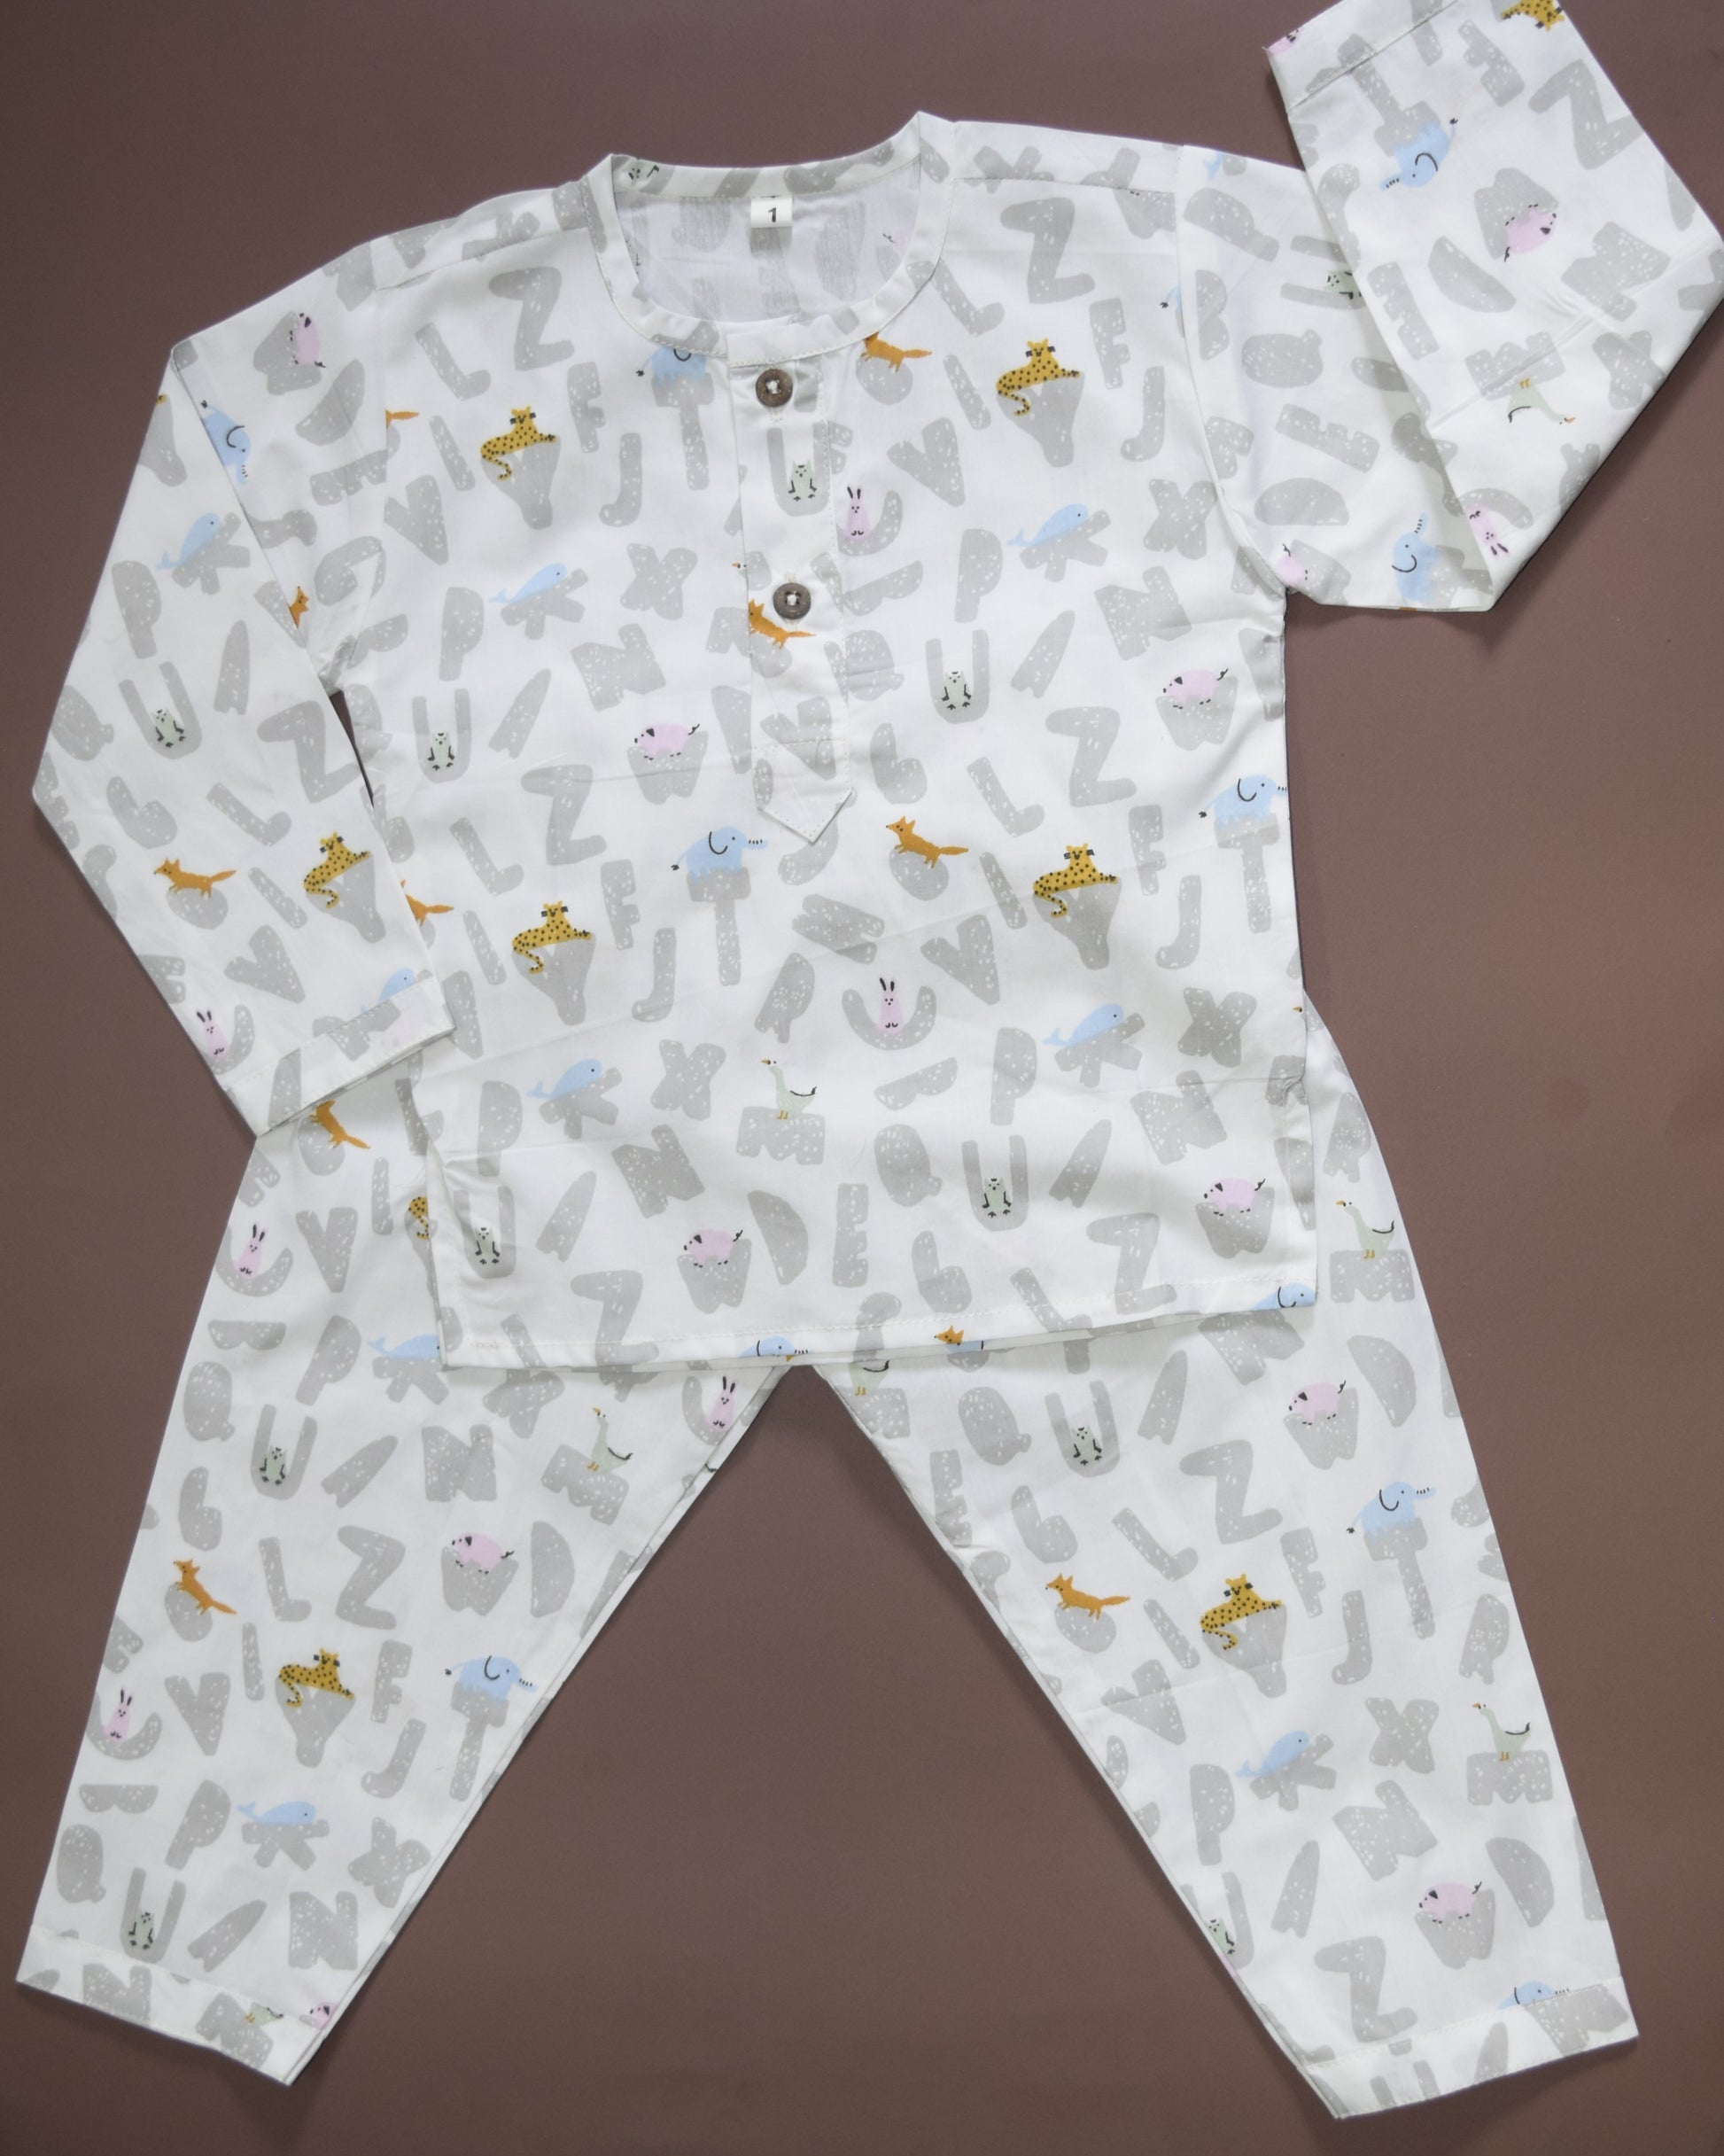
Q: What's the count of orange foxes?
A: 11